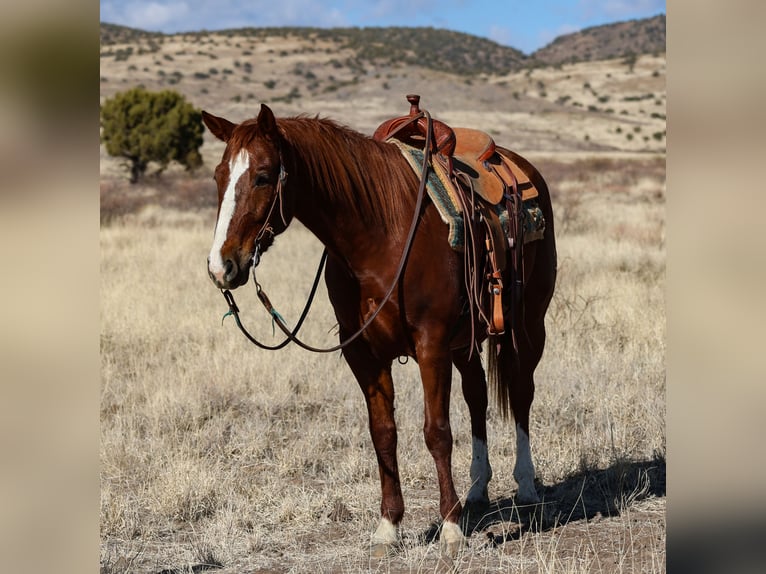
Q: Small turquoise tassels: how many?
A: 2